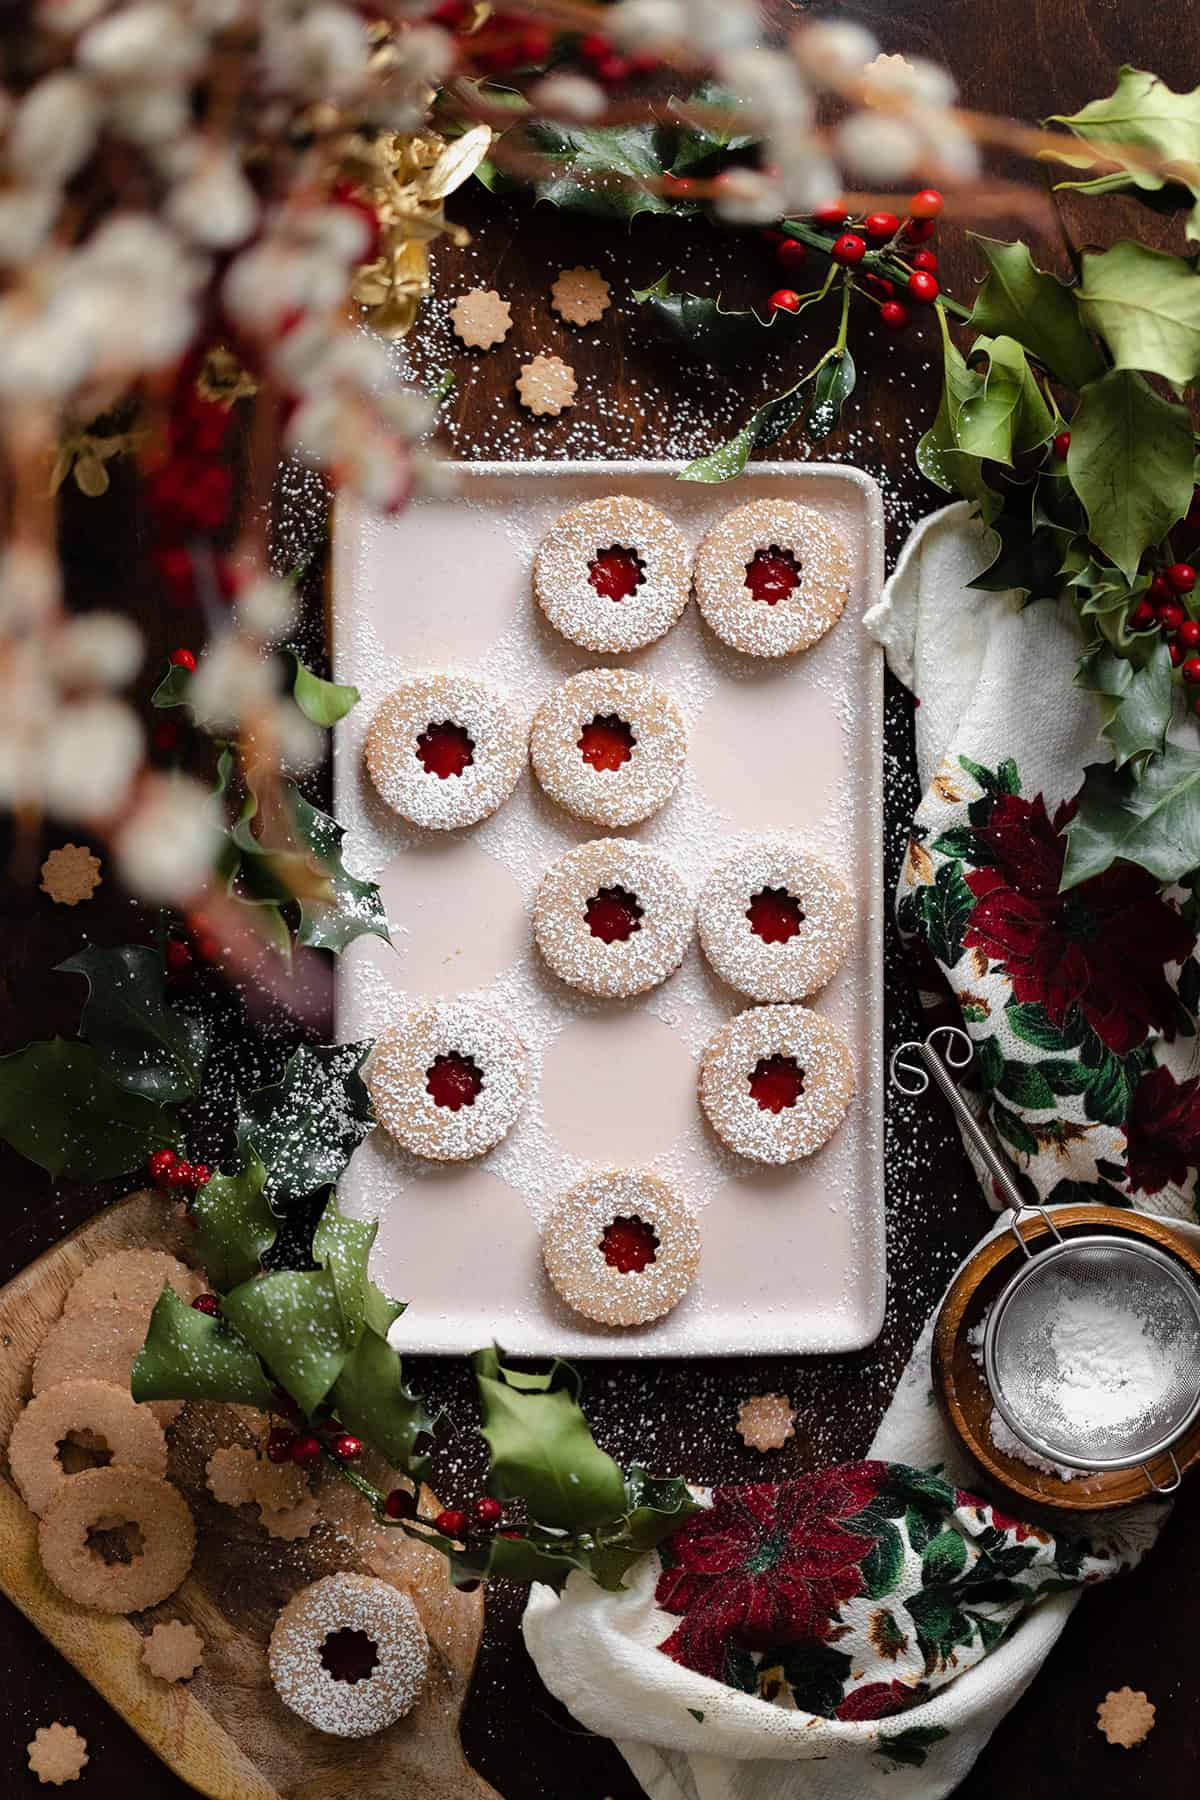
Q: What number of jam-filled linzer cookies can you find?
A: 10